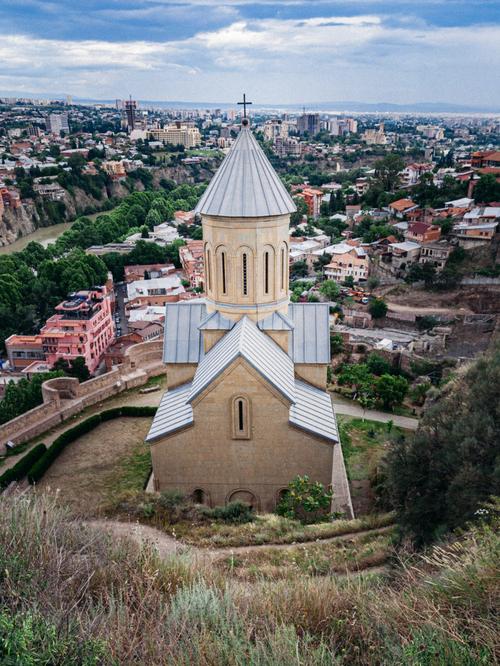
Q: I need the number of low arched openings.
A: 3